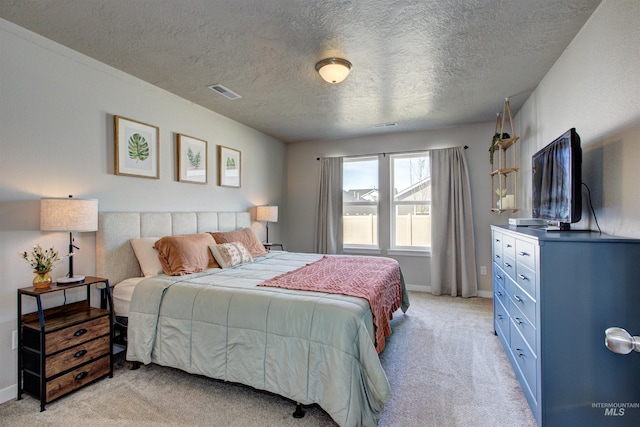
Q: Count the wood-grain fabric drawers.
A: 3